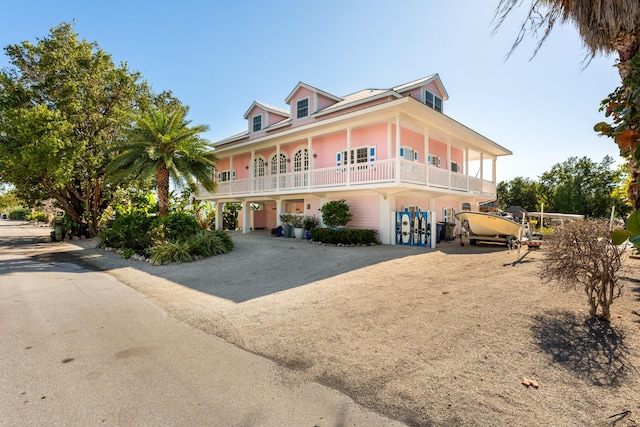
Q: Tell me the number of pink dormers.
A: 3